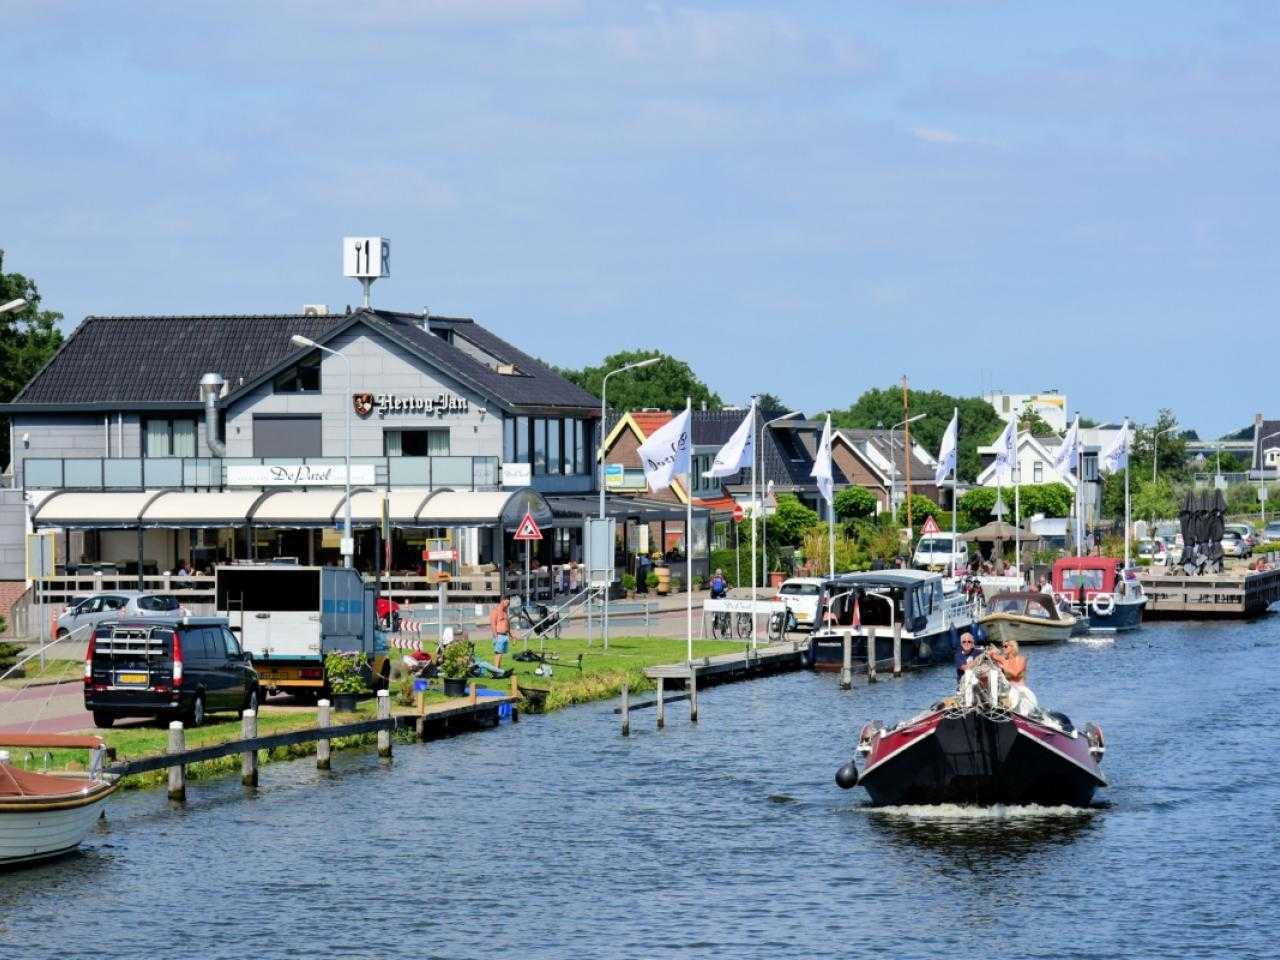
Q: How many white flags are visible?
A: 7